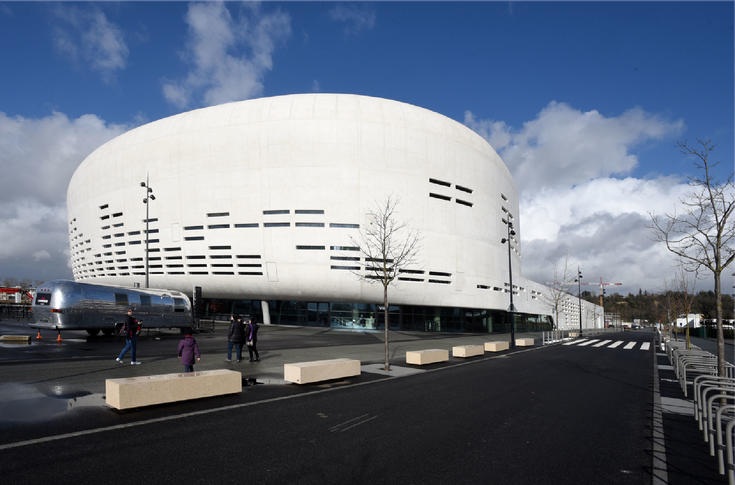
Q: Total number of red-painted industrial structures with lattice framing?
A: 1